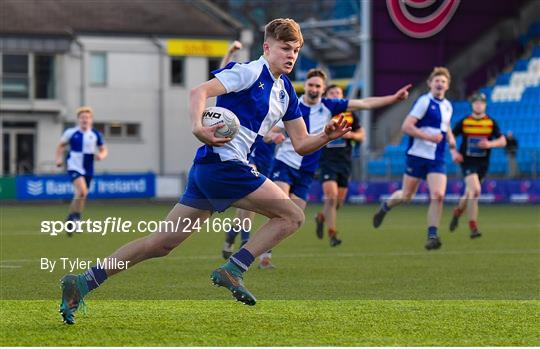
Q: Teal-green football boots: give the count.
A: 2